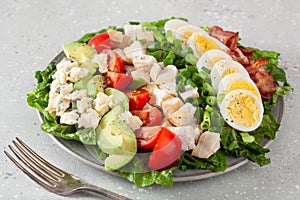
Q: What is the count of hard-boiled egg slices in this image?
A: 7